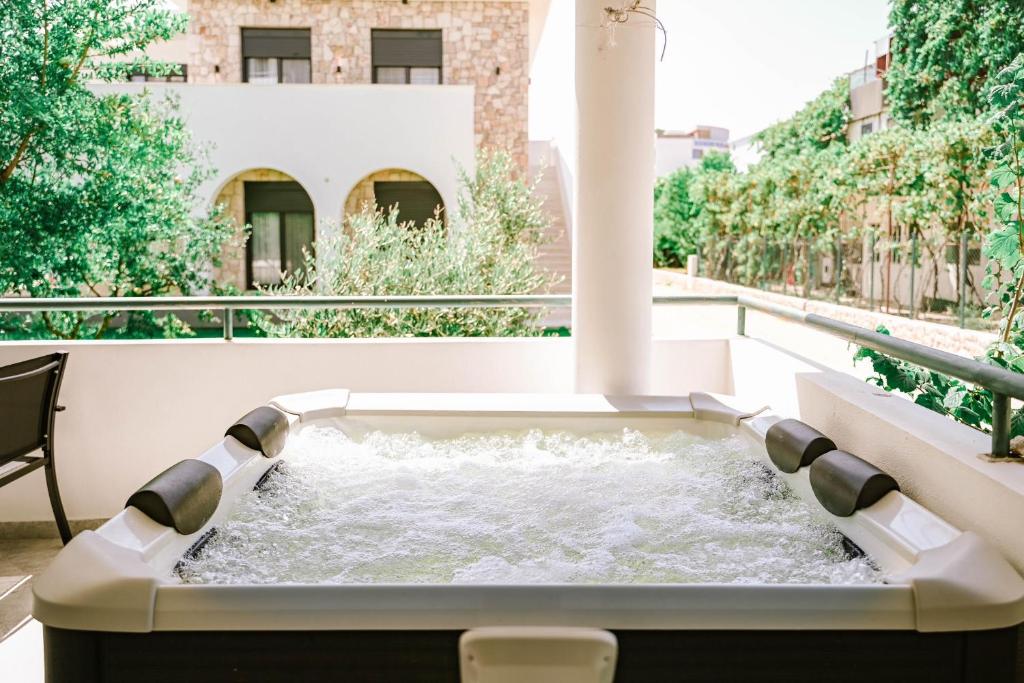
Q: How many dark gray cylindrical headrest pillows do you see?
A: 4